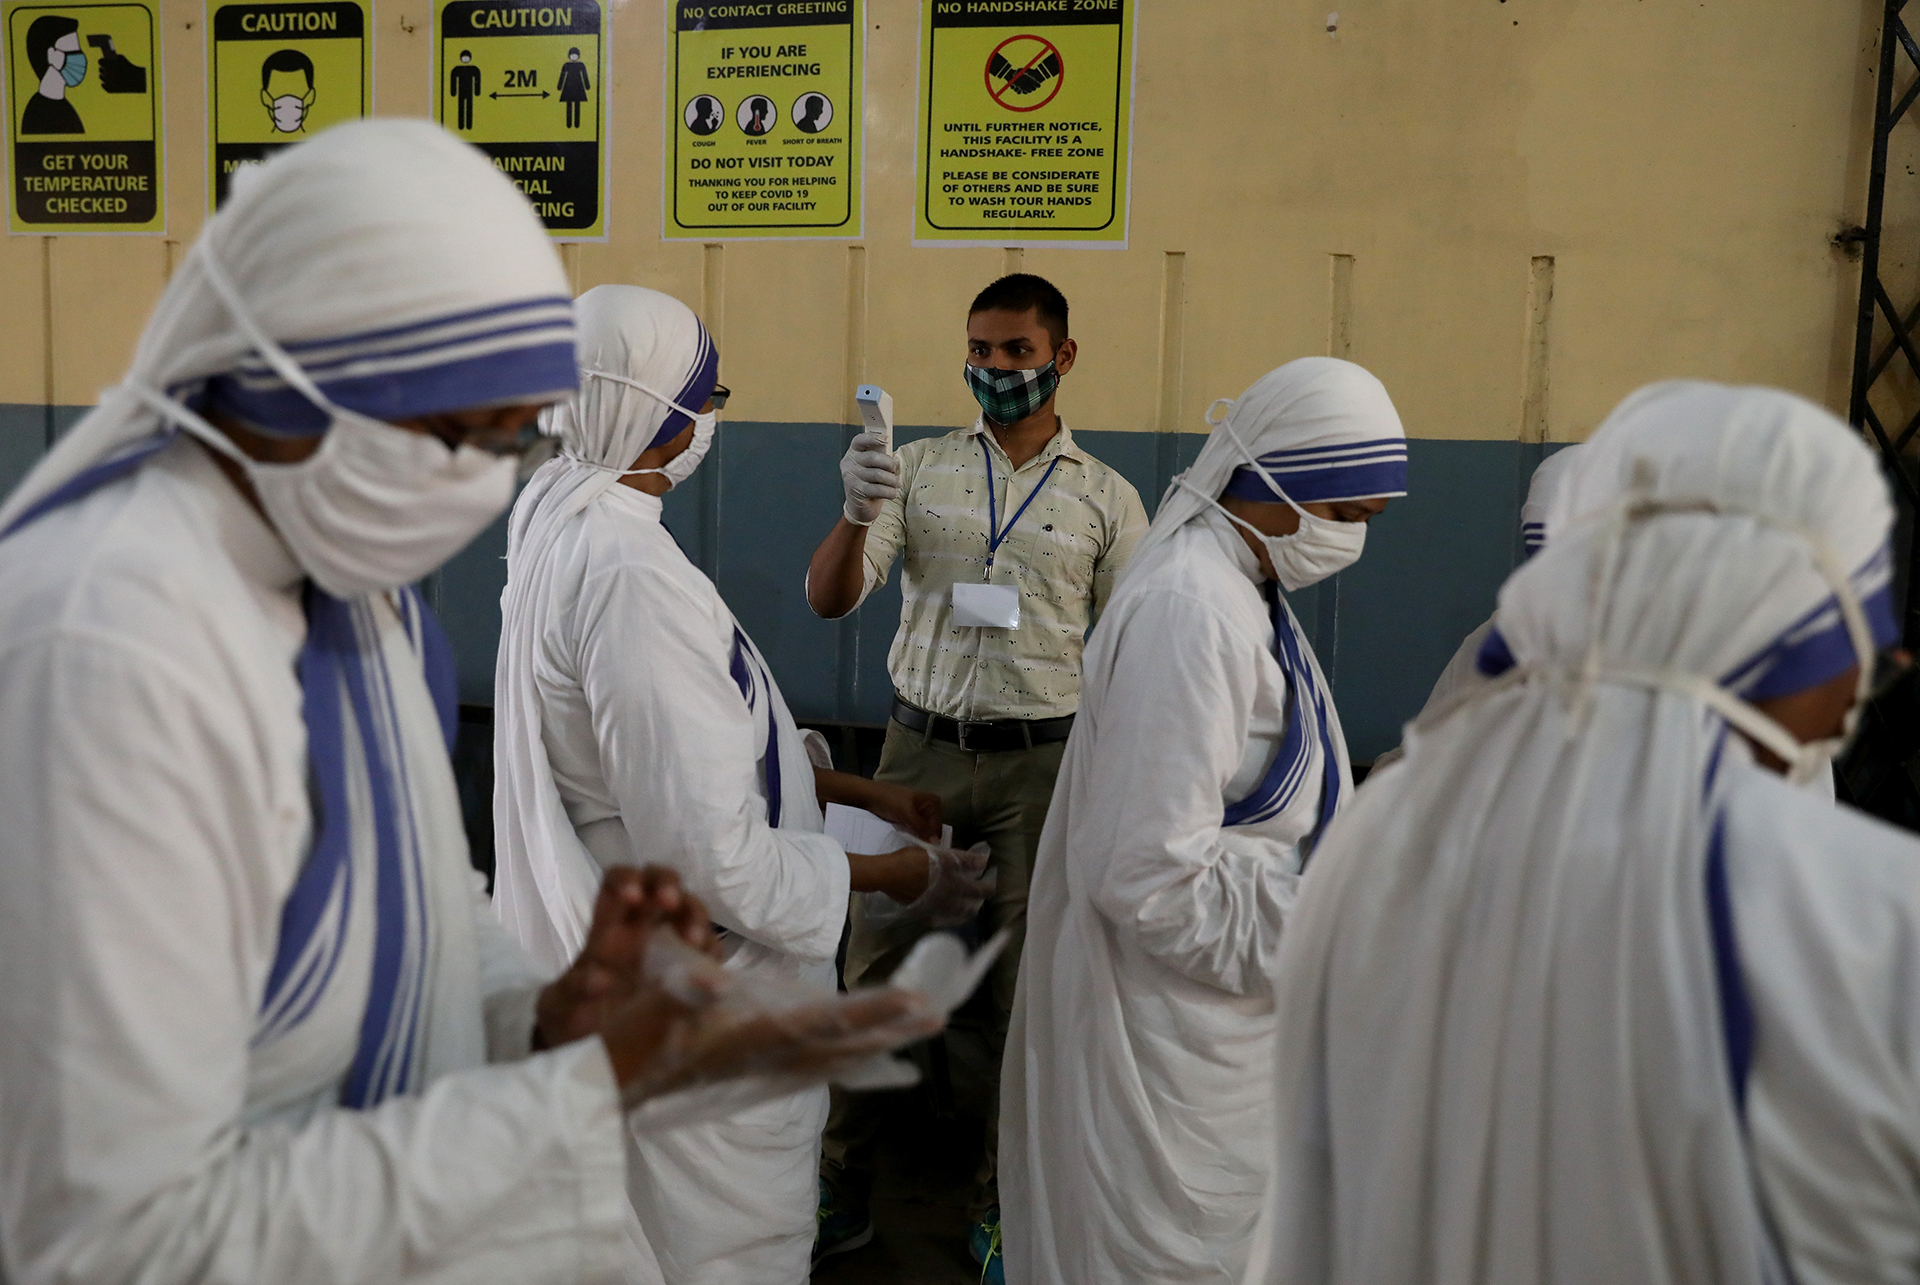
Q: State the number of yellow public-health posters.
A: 5